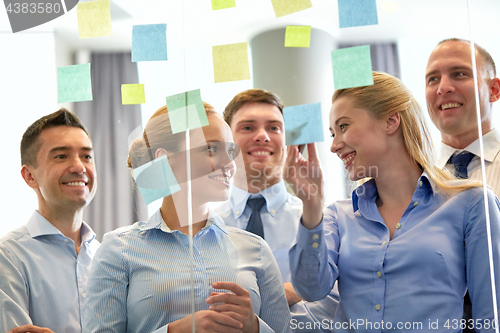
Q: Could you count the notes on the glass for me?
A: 13